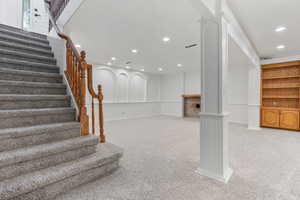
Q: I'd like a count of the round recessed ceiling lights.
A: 11